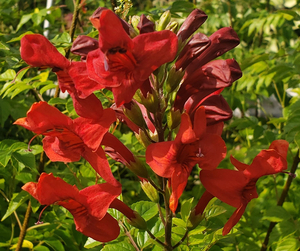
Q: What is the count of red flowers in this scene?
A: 6